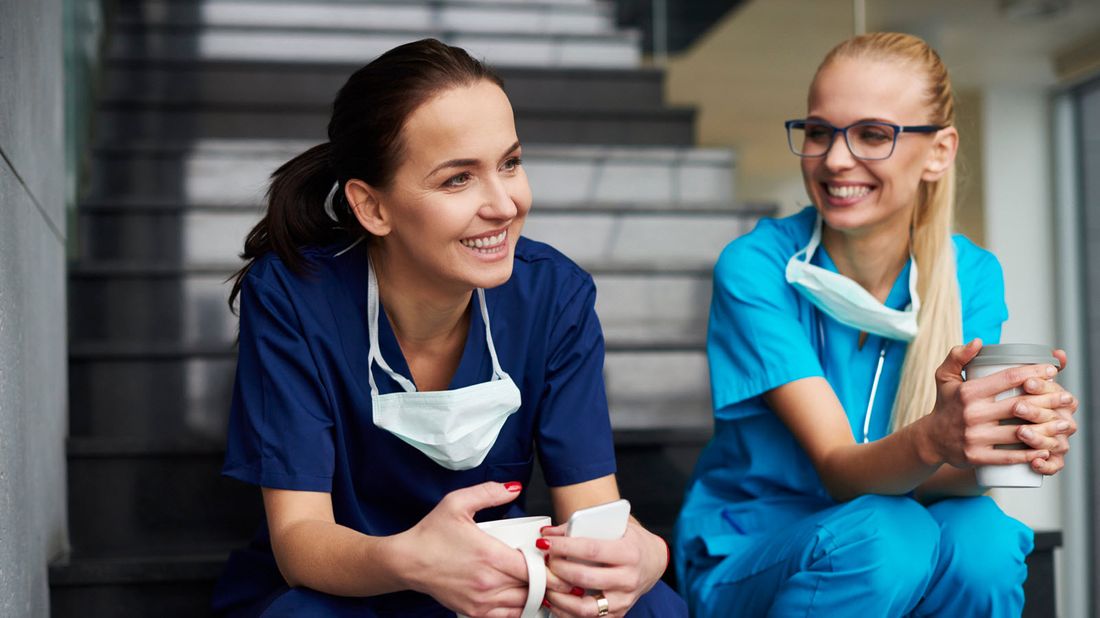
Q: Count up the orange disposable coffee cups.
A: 0